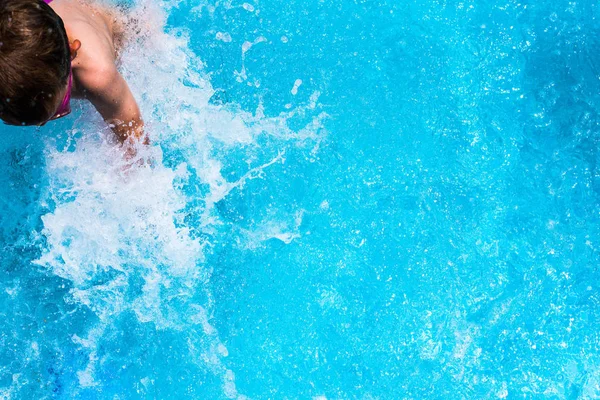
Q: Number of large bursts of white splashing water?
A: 1